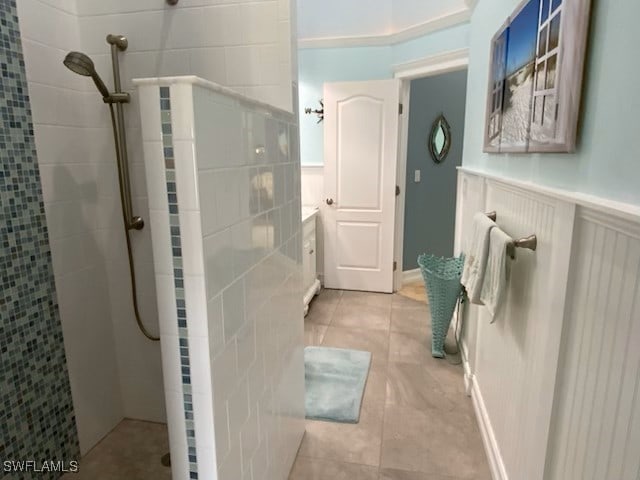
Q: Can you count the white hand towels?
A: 2